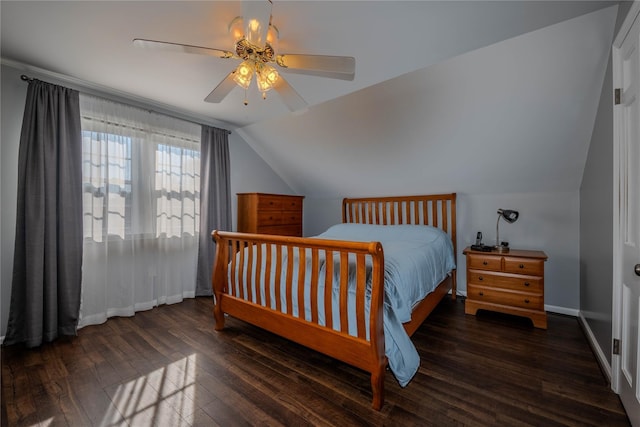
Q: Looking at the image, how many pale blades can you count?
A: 5